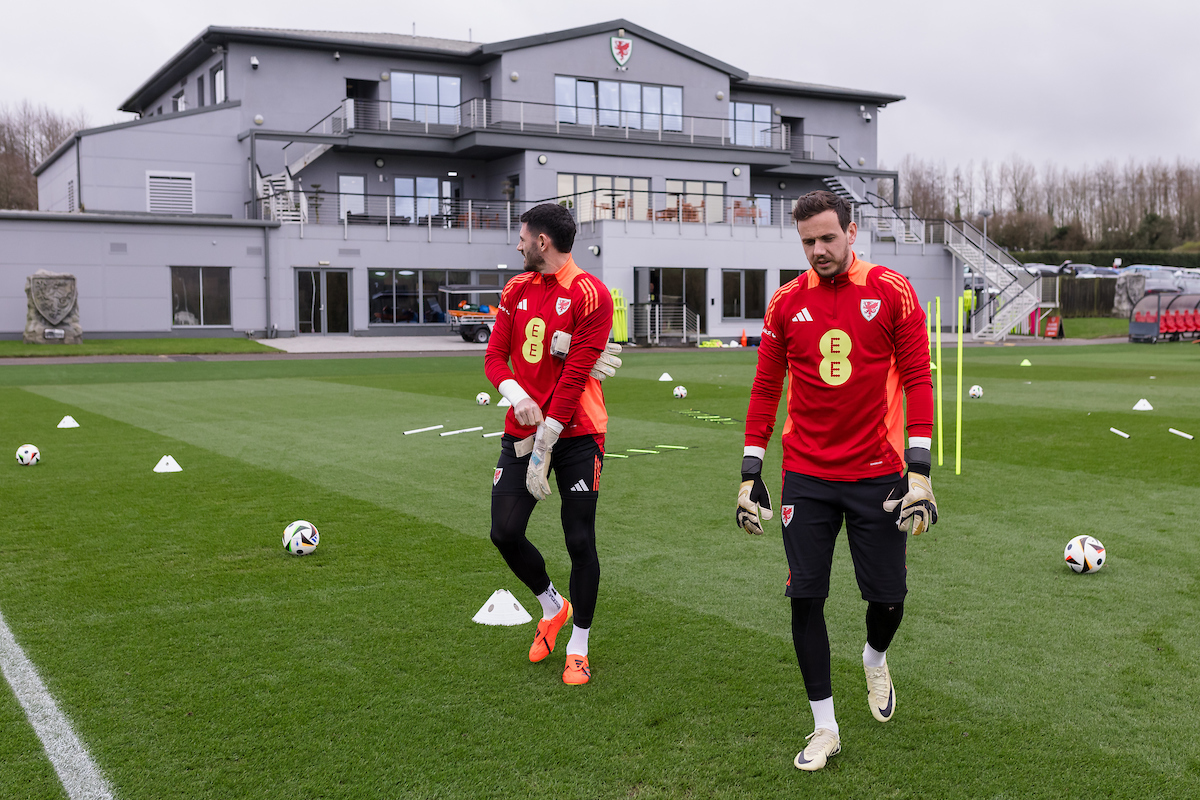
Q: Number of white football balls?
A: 6